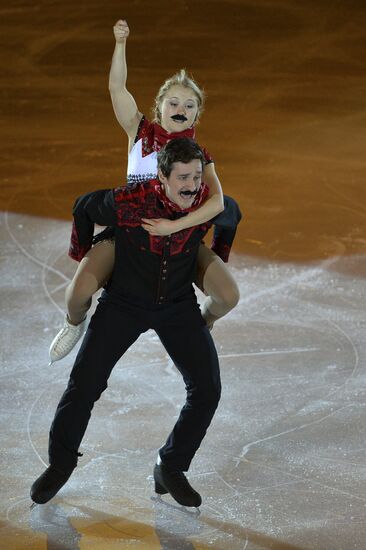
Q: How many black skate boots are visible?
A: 2